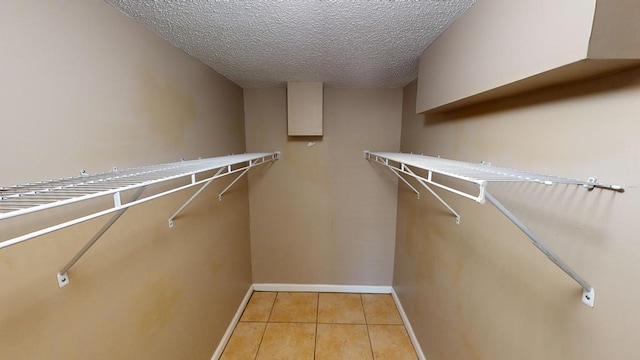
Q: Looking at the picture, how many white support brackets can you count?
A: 6